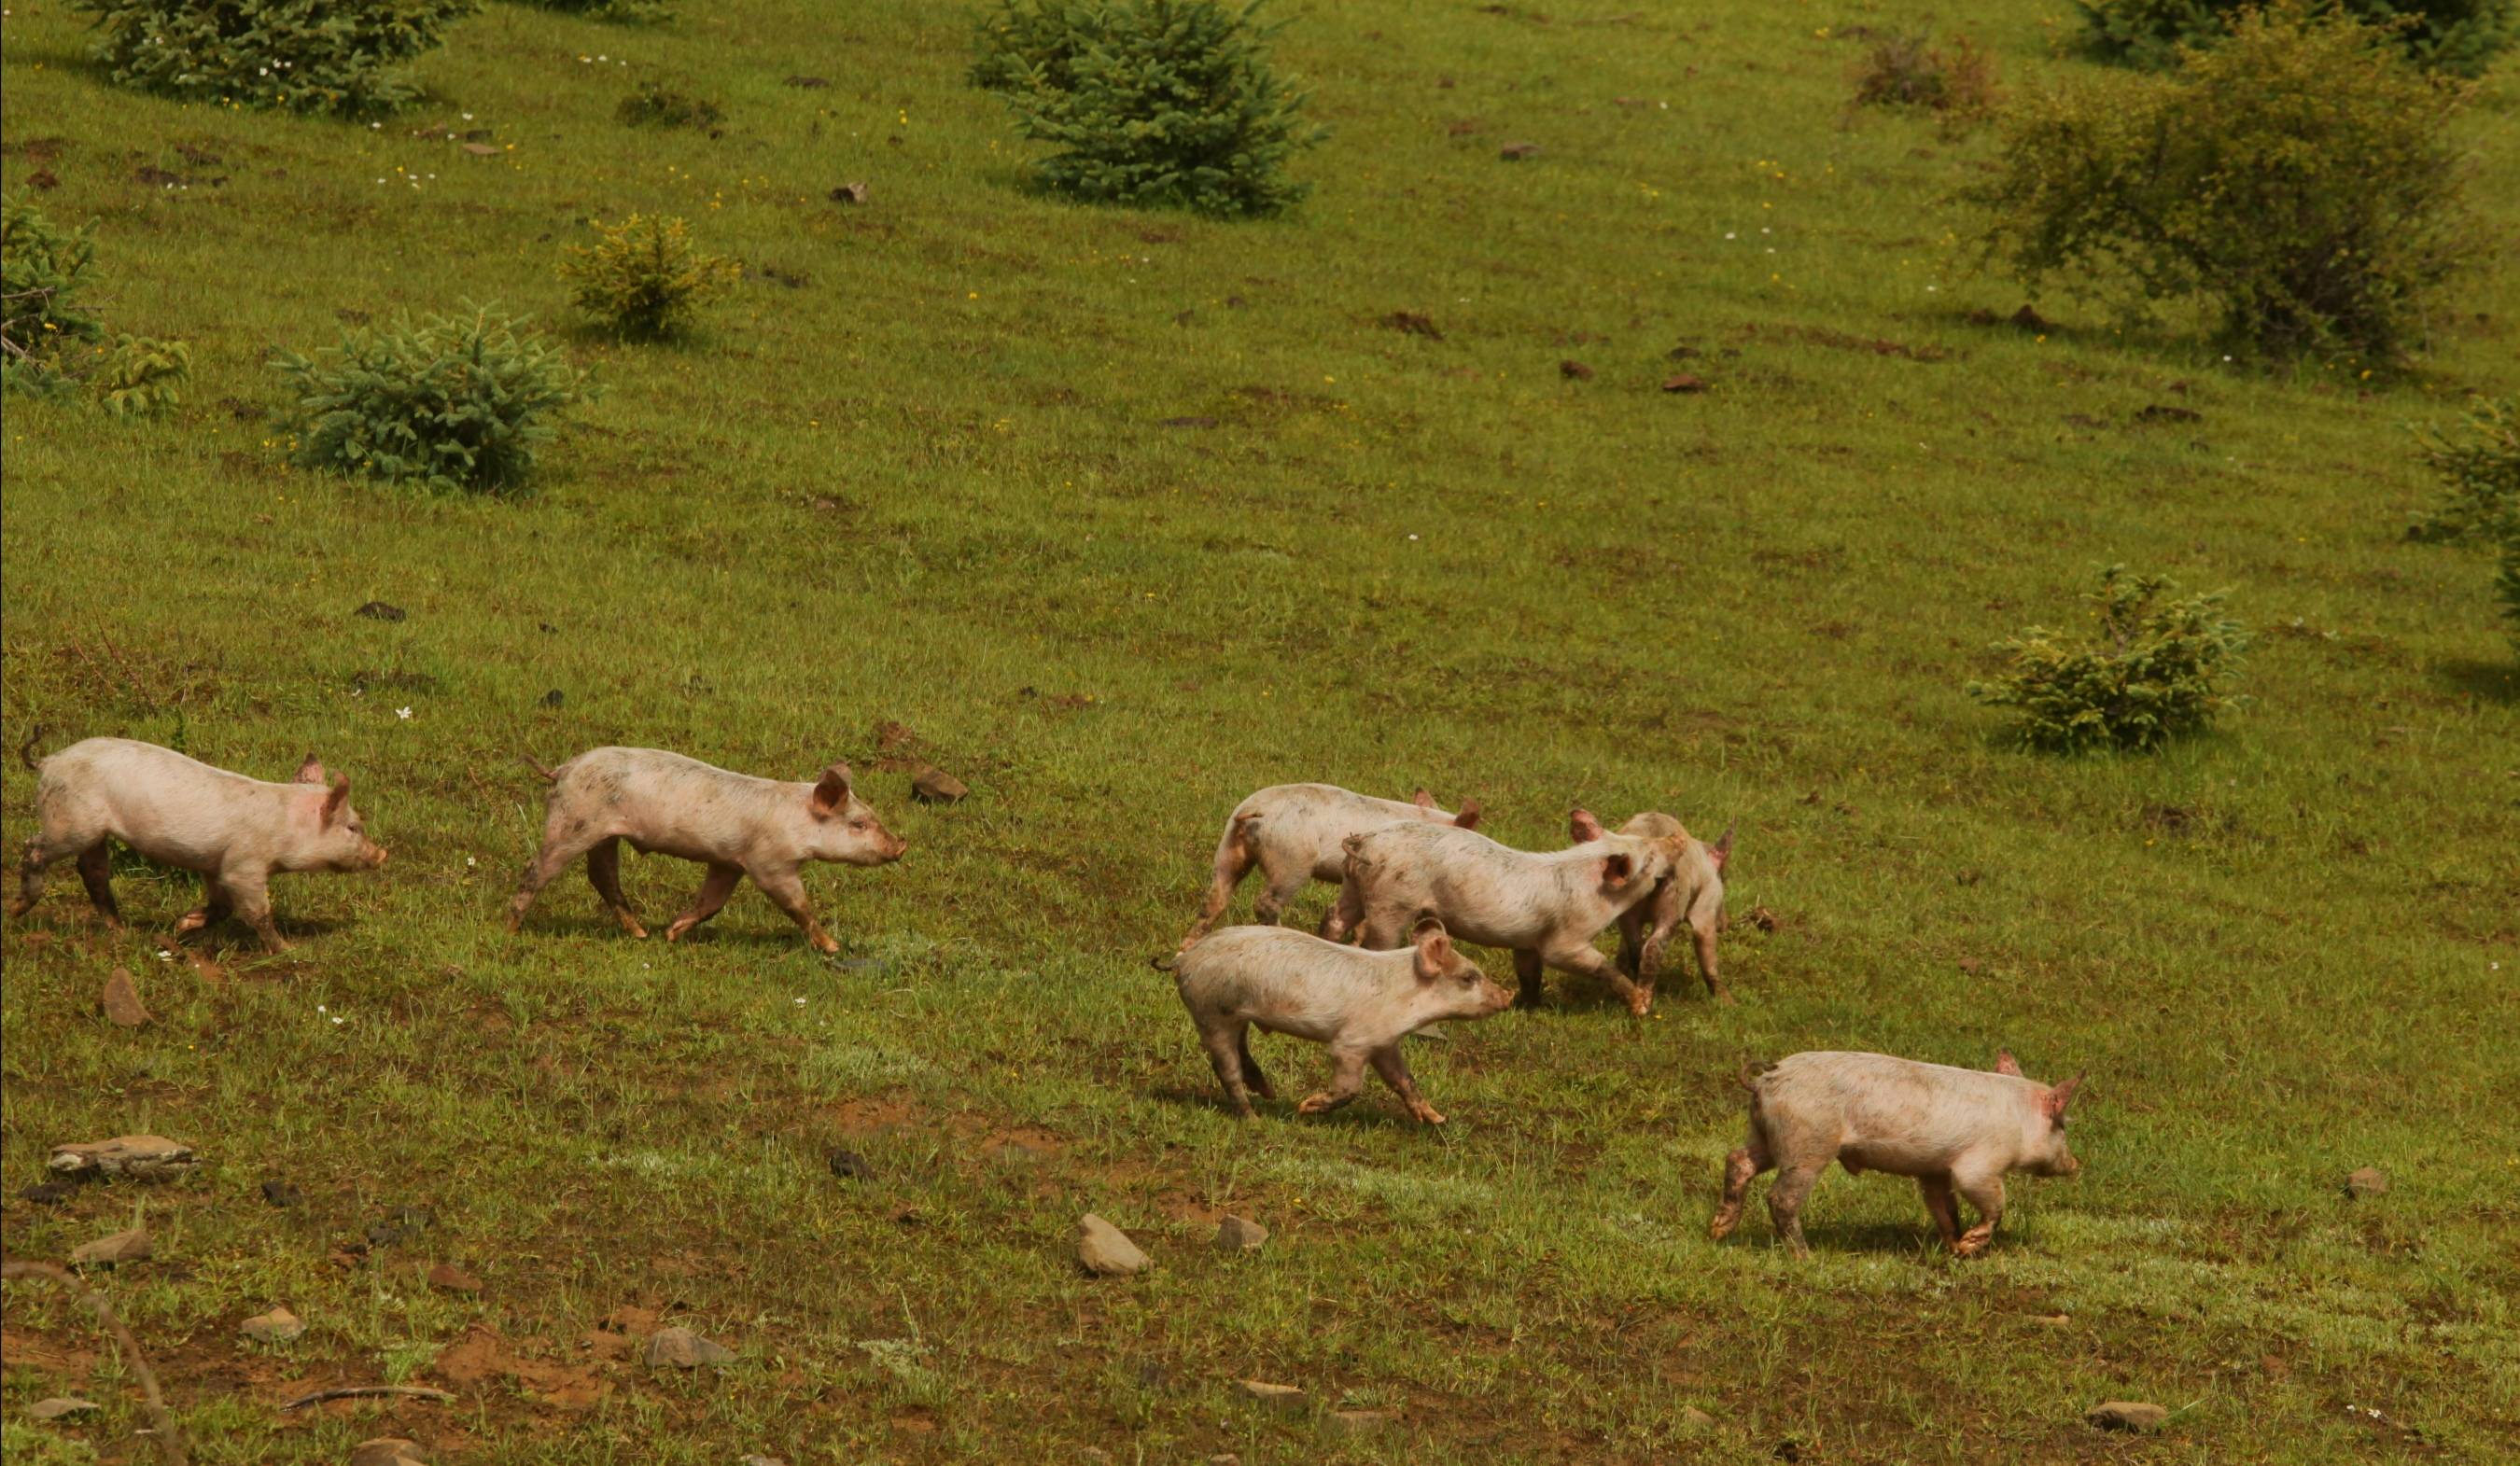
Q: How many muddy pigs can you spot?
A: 7